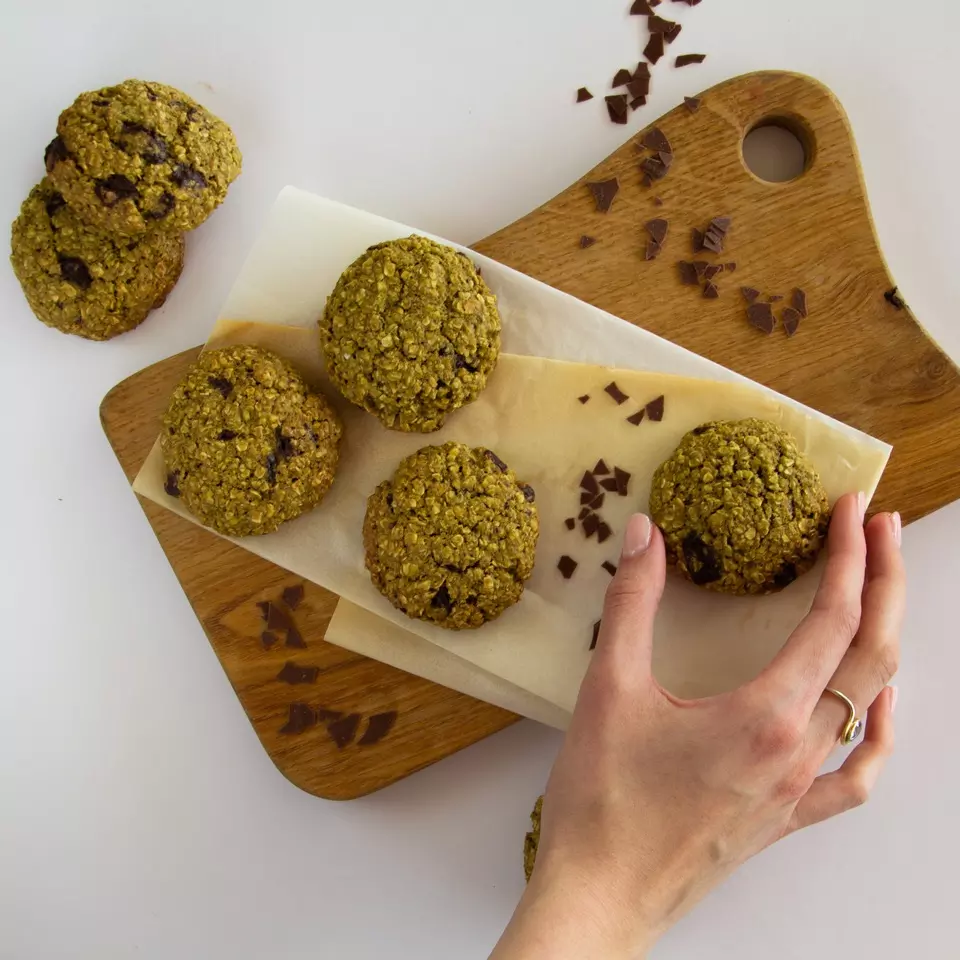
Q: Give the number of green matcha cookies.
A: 7